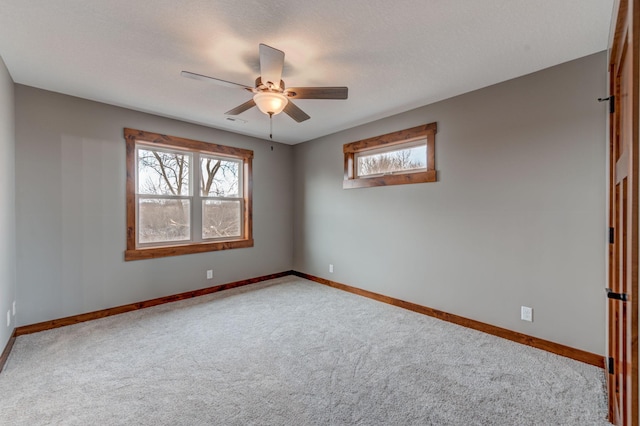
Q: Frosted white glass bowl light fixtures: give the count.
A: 1